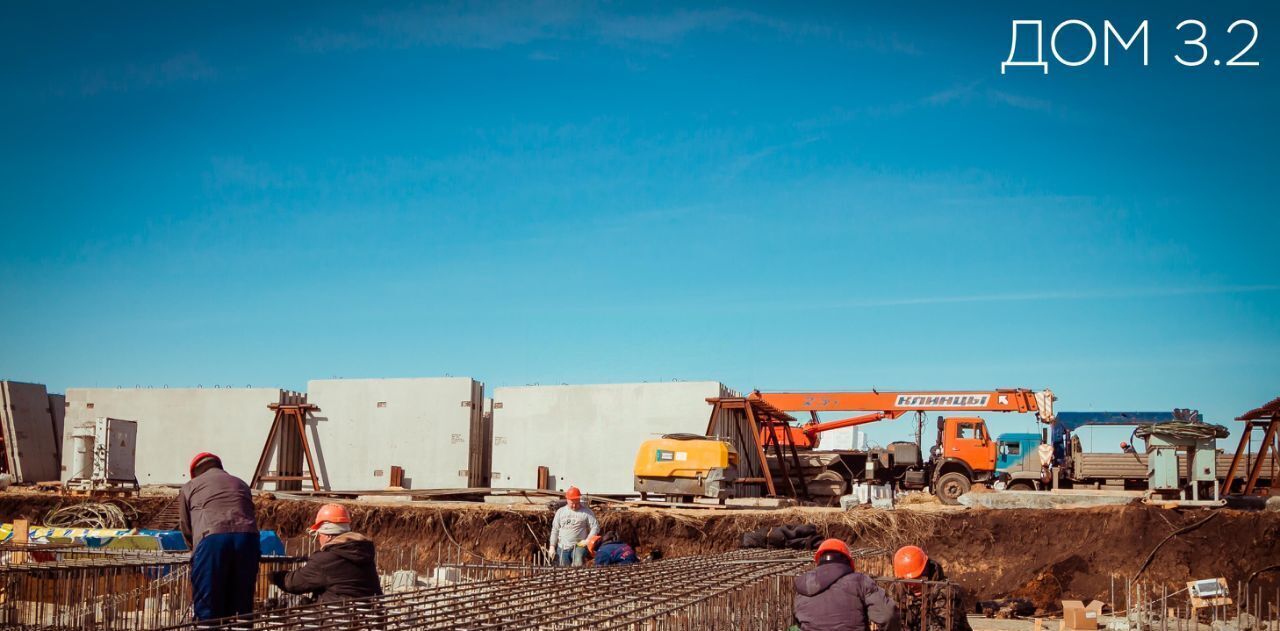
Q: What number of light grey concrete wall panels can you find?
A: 3